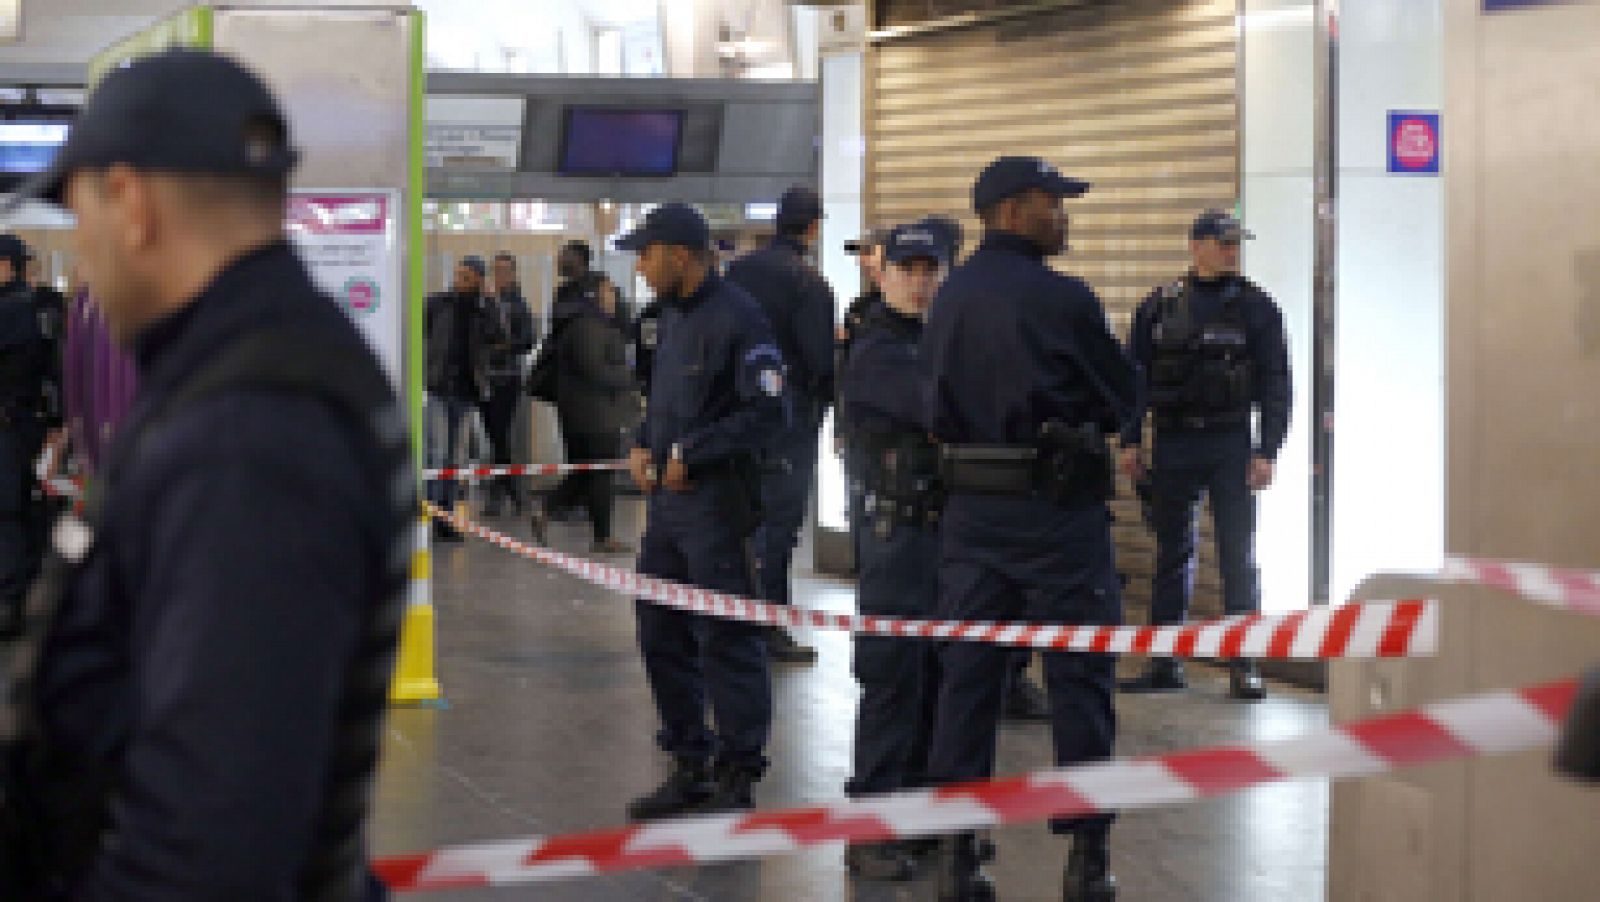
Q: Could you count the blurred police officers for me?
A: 1